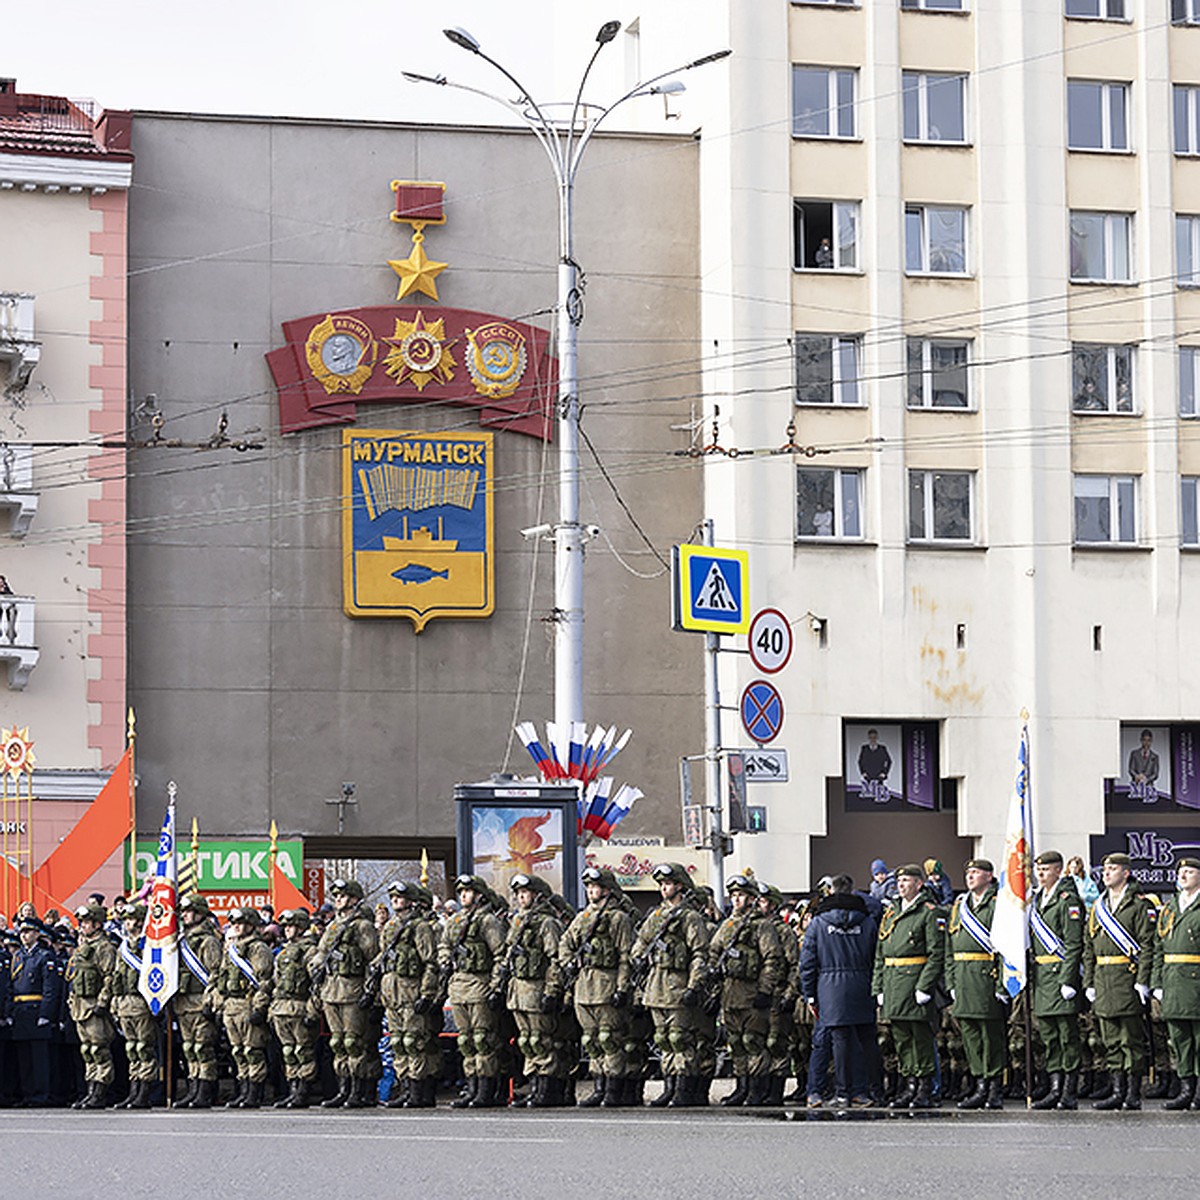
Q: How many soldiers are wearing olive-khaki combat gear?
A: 12